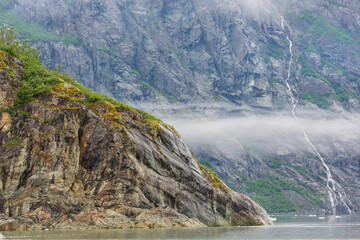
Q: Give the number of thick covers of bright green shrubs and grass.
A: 1